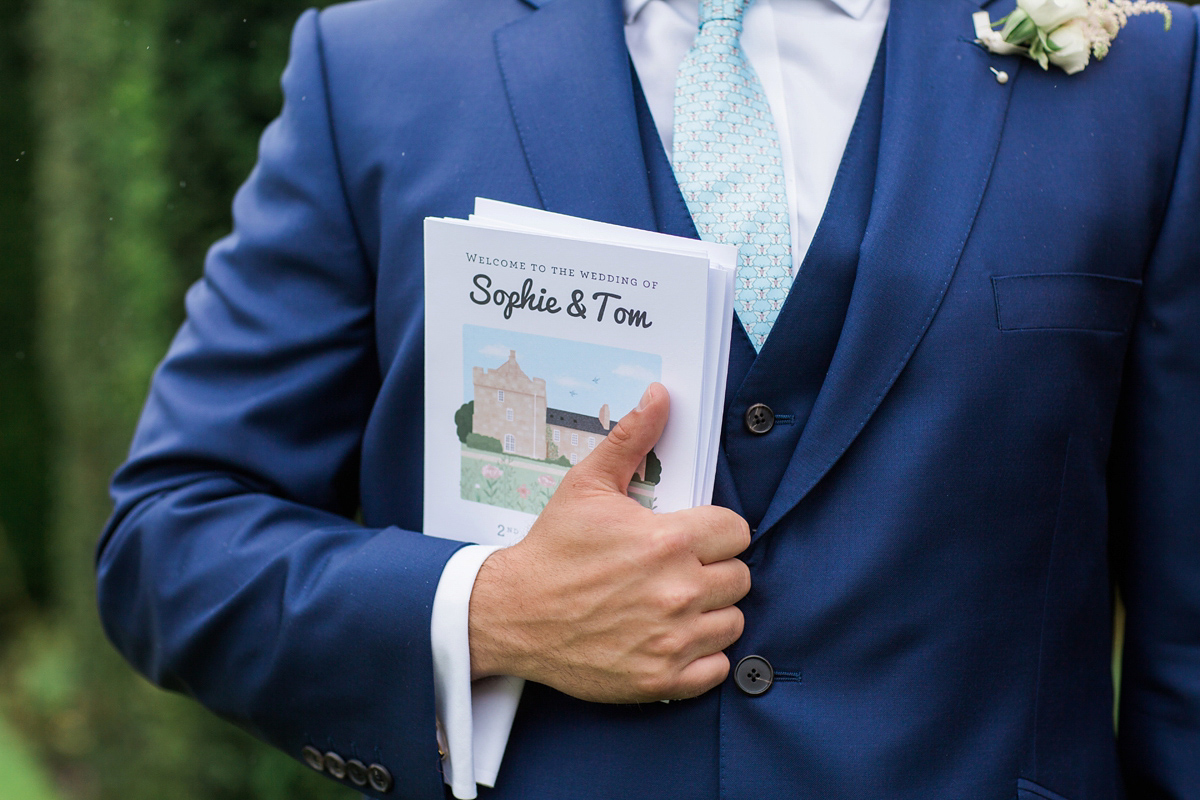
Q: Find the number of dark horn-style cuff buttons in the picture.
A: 4